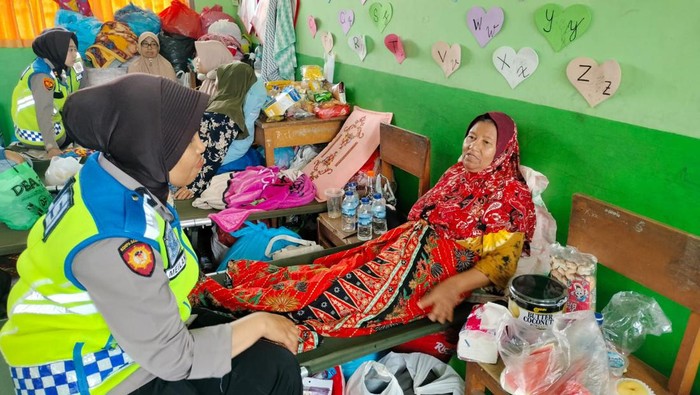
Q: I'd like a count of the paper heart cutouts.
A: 11